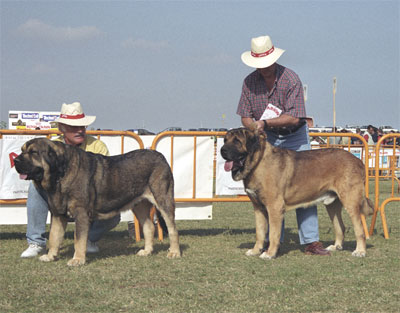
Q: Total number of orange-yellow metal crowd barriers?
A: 3